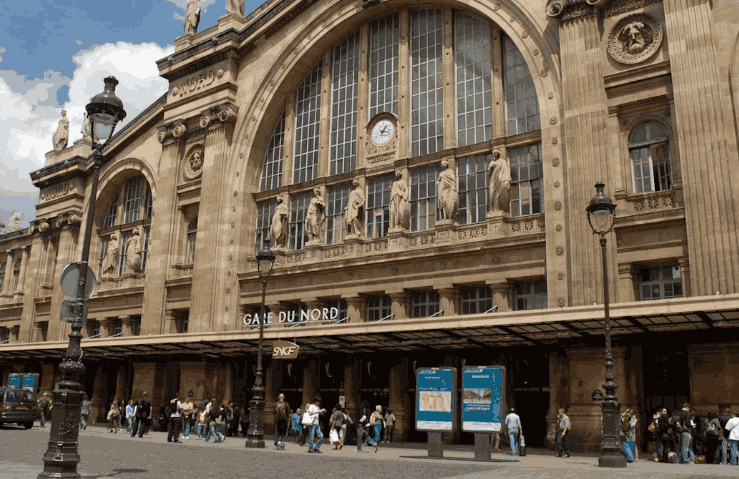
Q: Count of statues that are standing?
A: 12